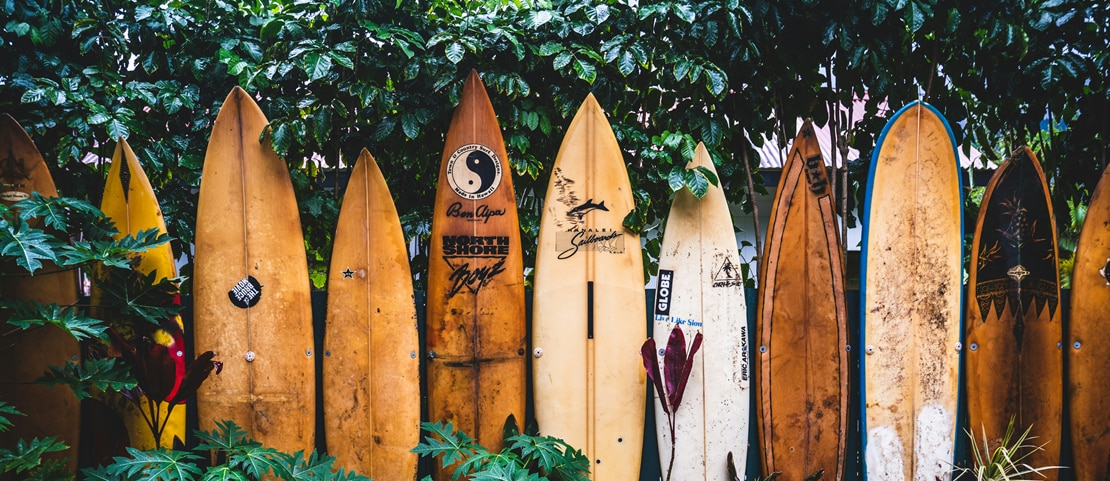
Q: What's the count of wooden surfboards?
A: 11